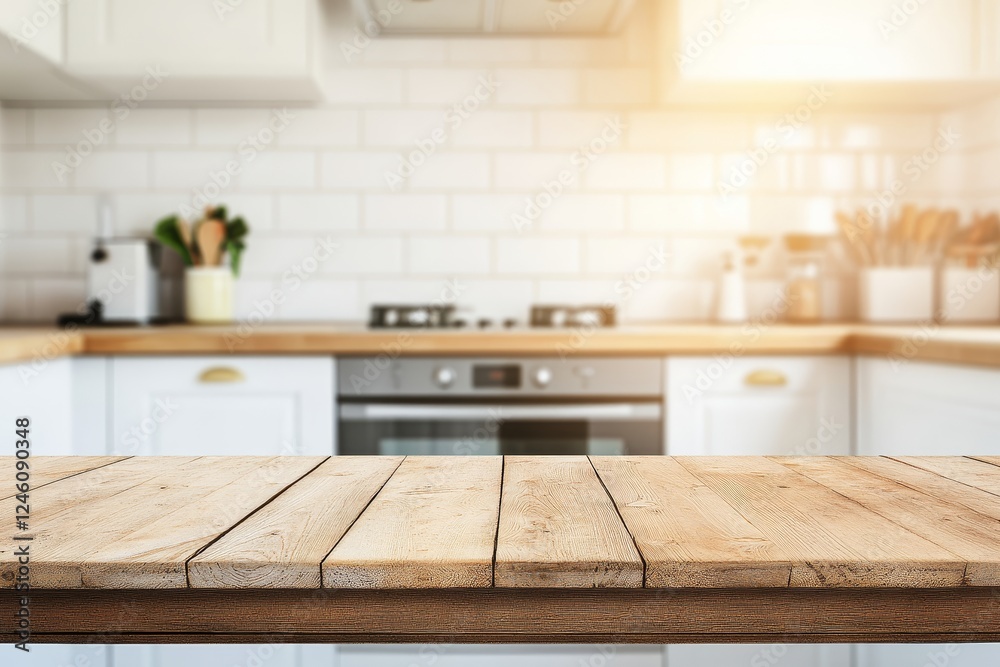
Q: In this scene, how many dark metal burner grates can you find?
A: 2